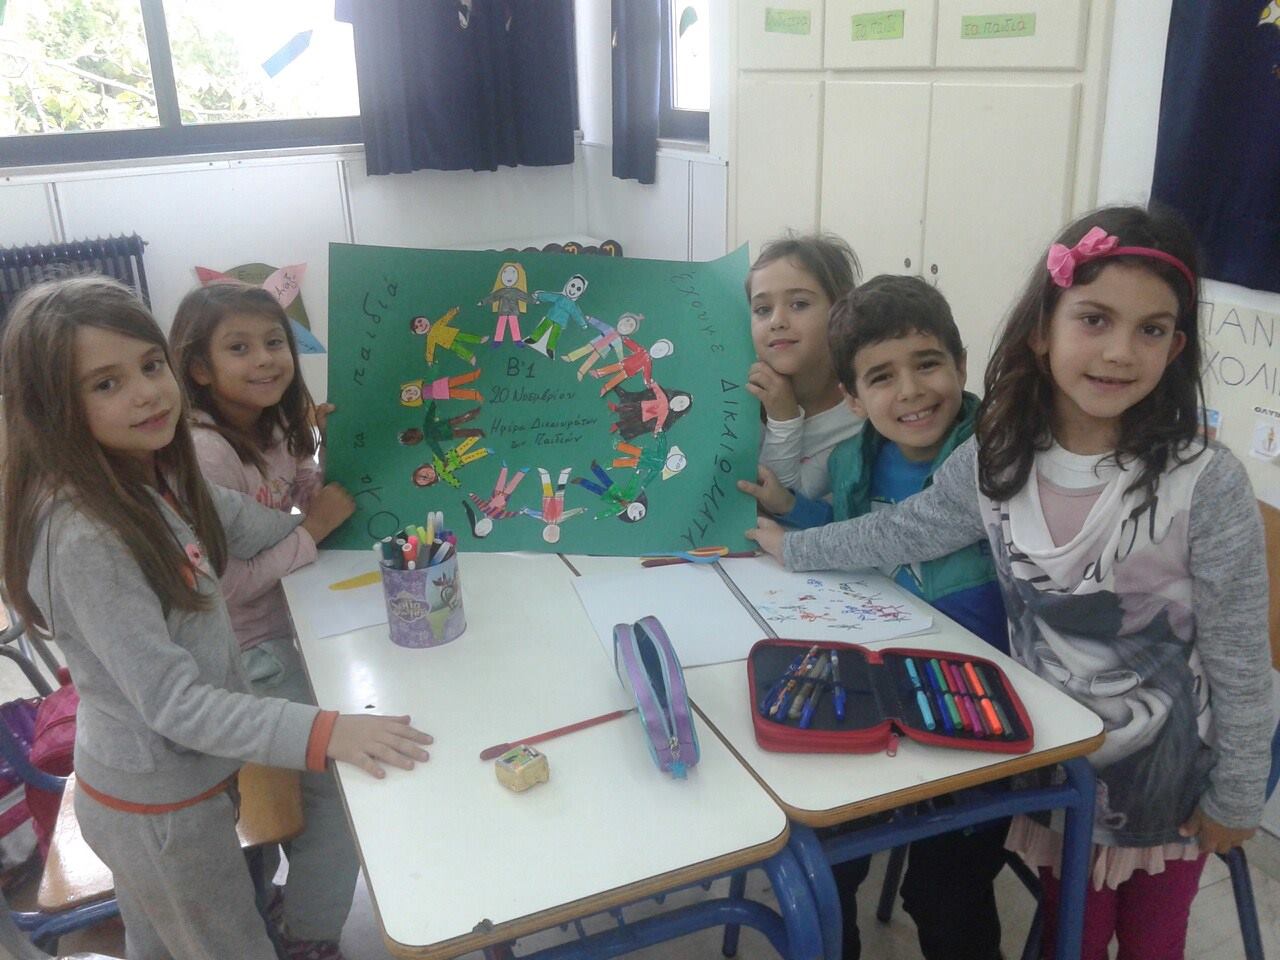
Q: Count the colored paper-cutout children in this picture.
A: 13